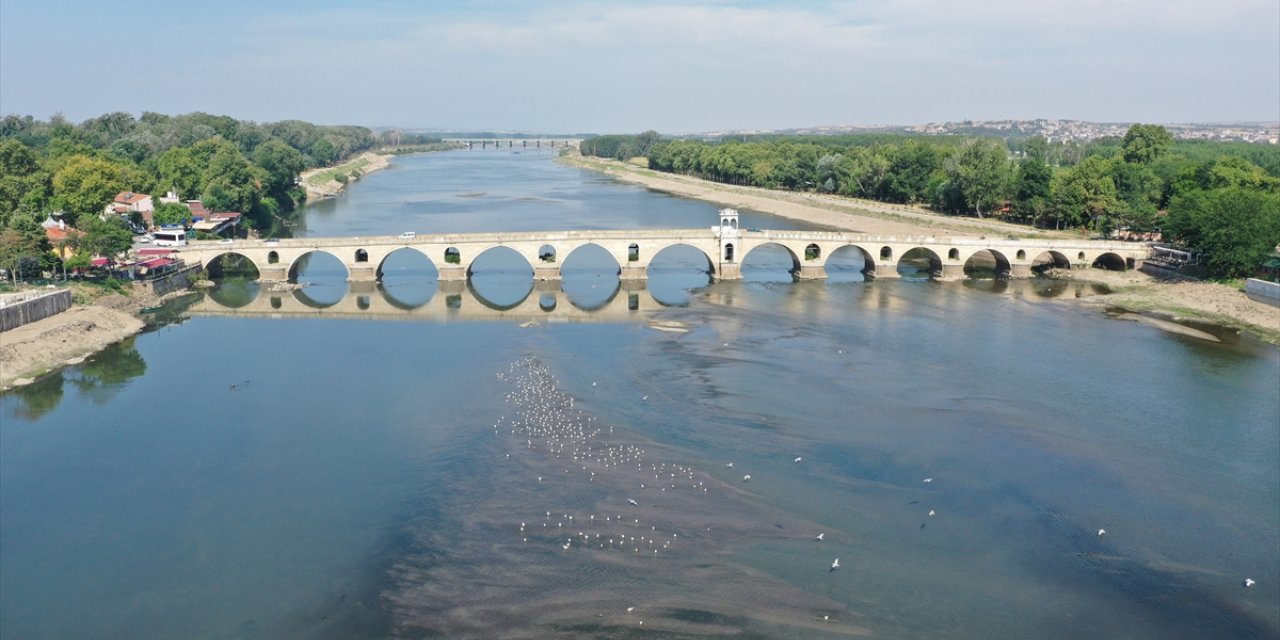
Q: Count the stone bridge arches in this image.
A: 12